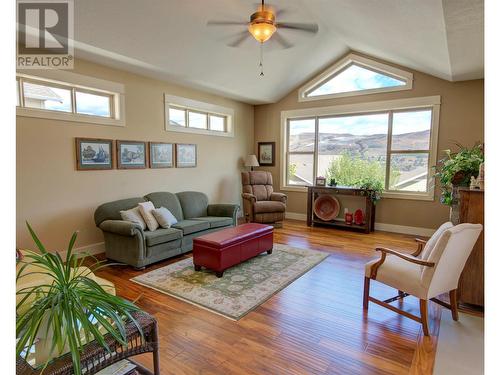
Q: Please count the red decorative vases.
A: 2